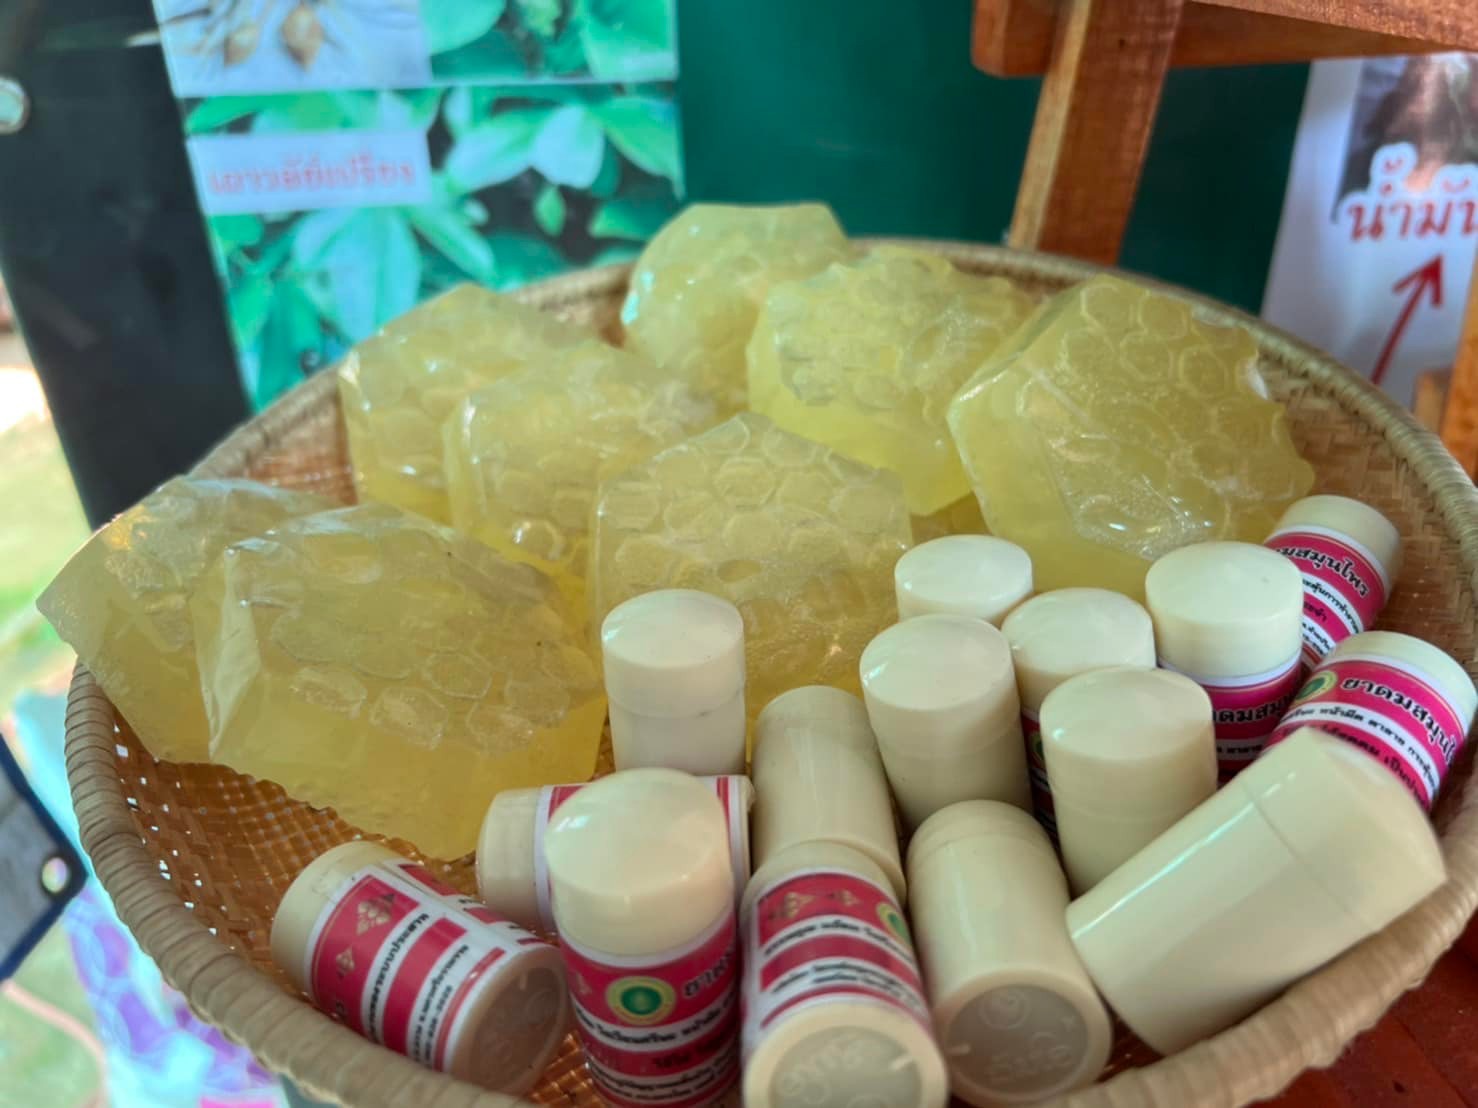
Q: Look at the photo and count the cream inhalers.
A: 15